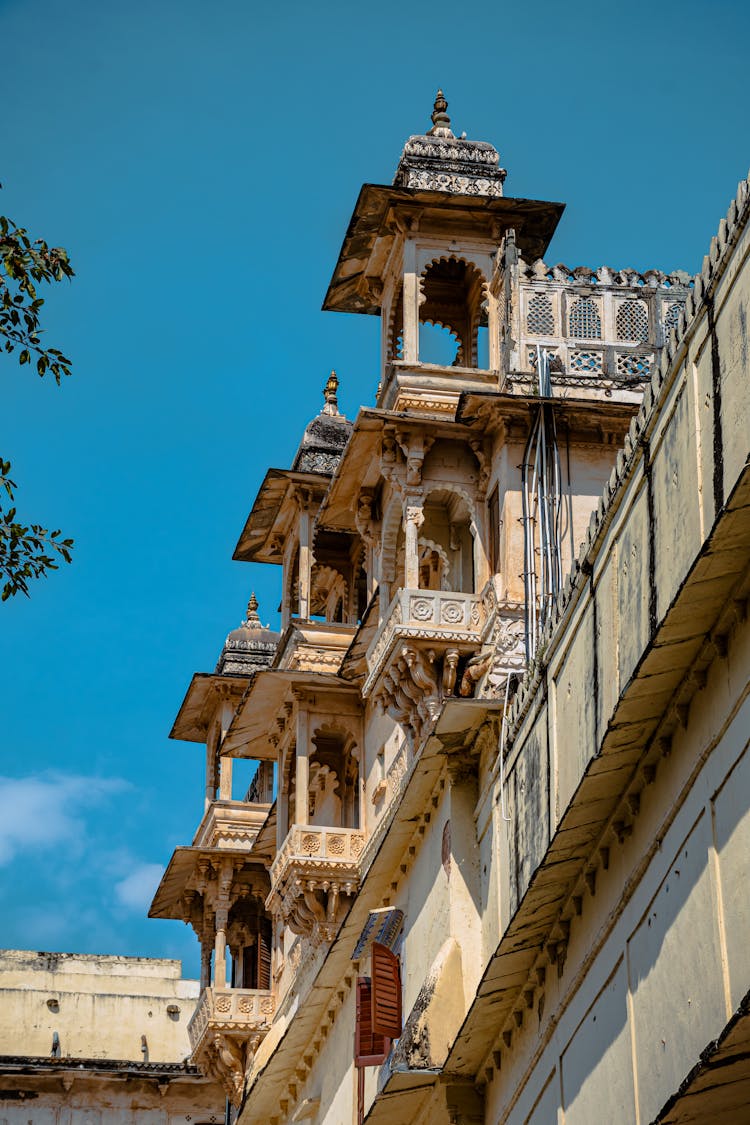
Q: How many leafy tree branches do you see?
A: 2